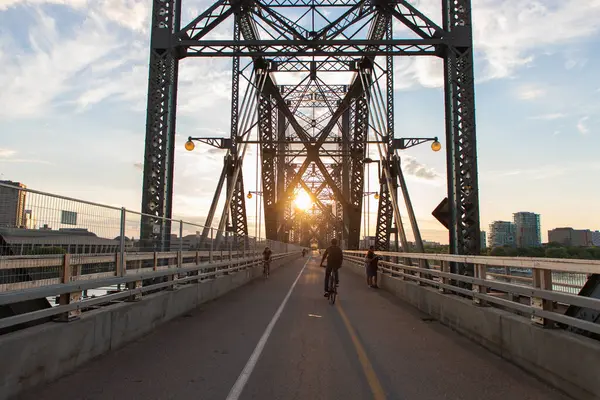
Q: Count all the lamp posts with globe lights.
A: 4